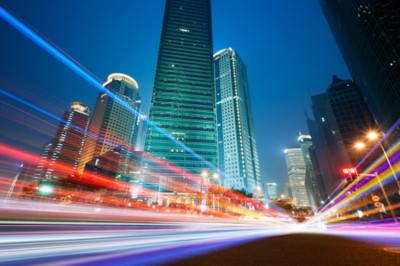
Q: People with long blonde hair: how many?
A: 0